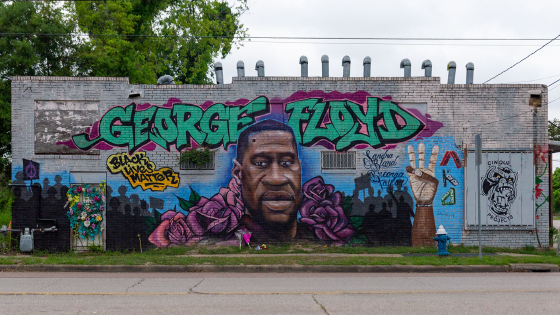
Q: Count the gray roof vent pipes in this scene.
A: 11